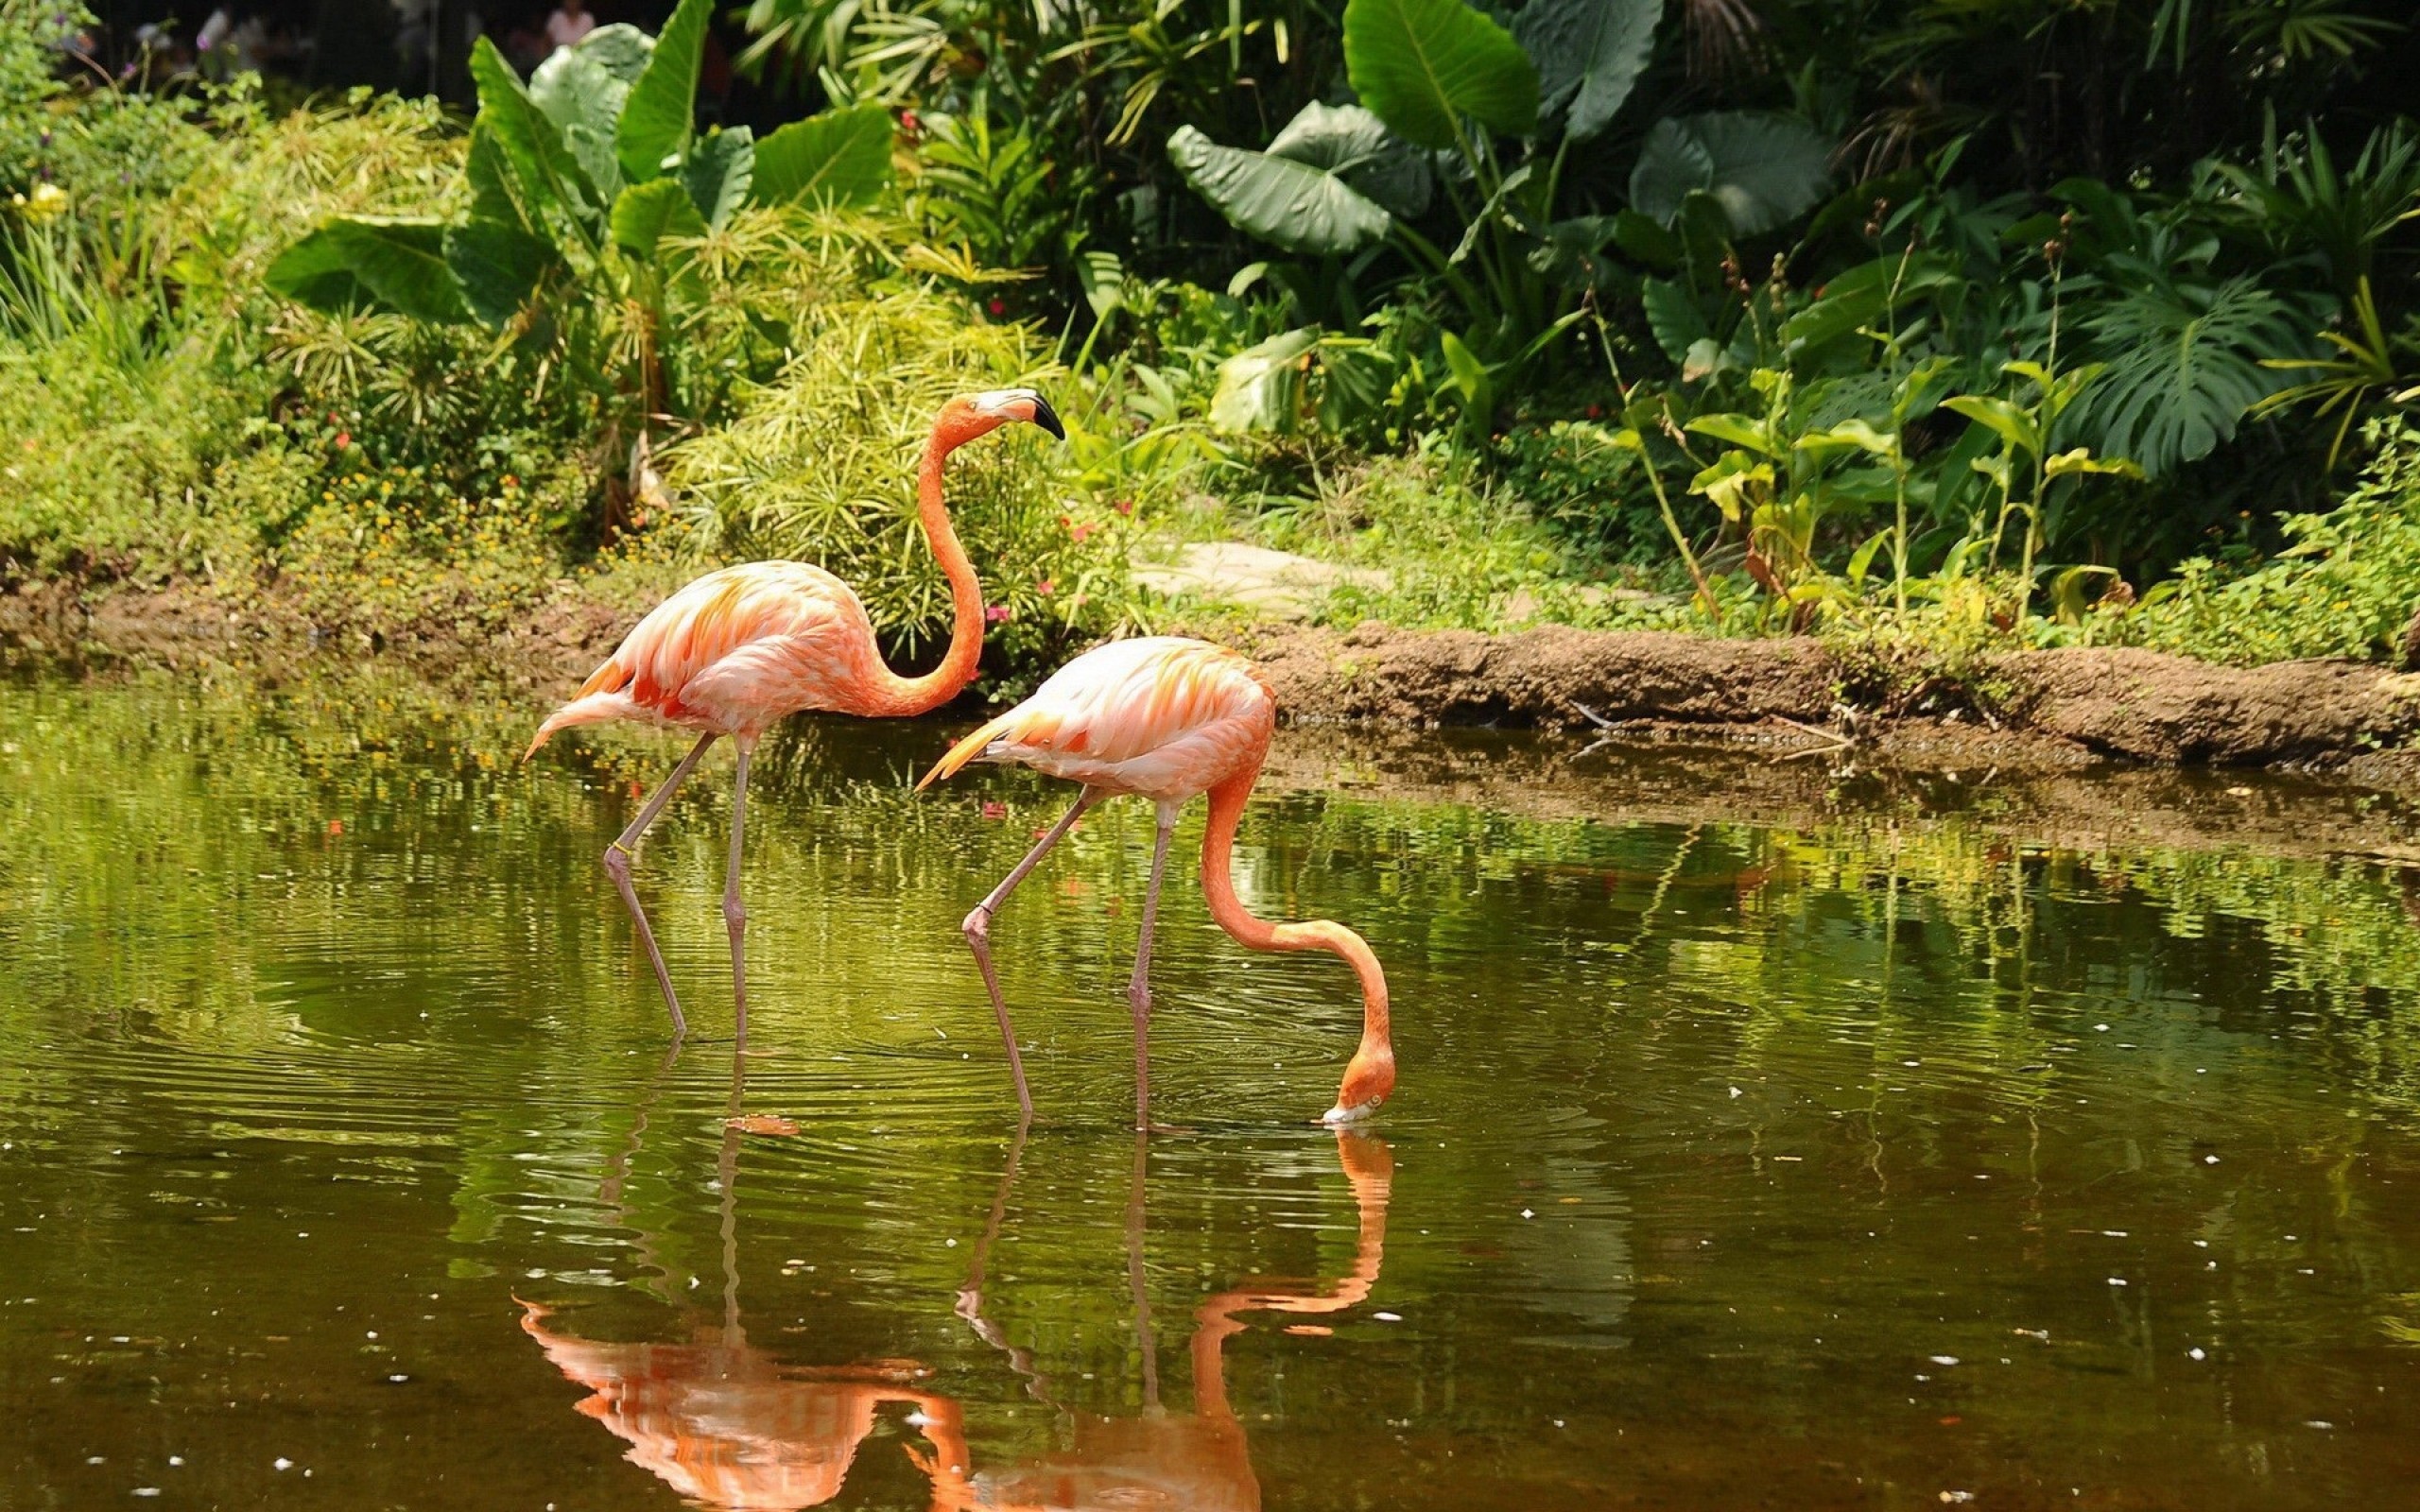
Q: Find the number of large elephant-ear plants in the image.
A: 2